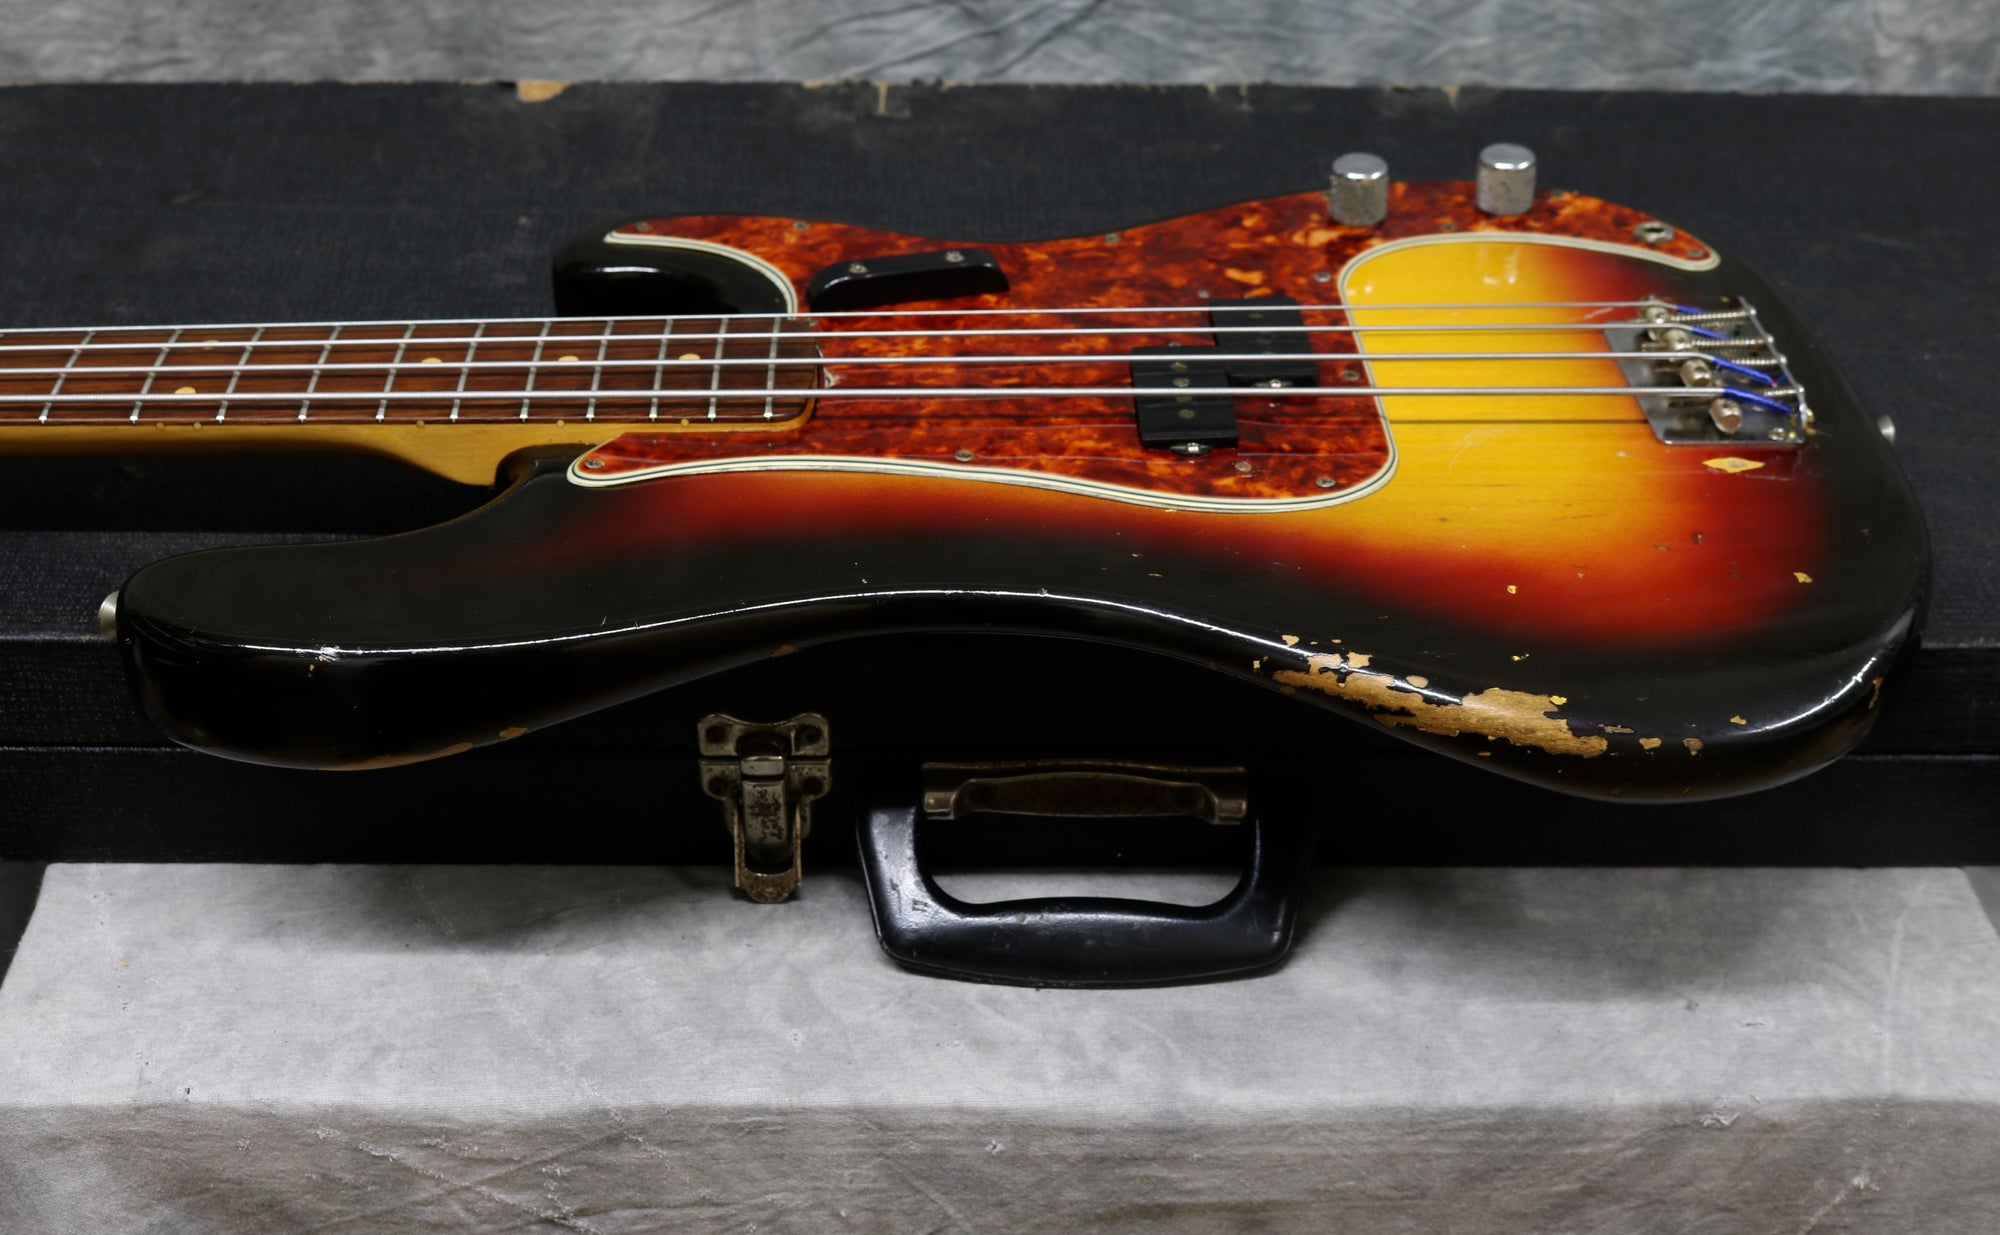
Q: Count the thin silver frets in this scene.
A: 11